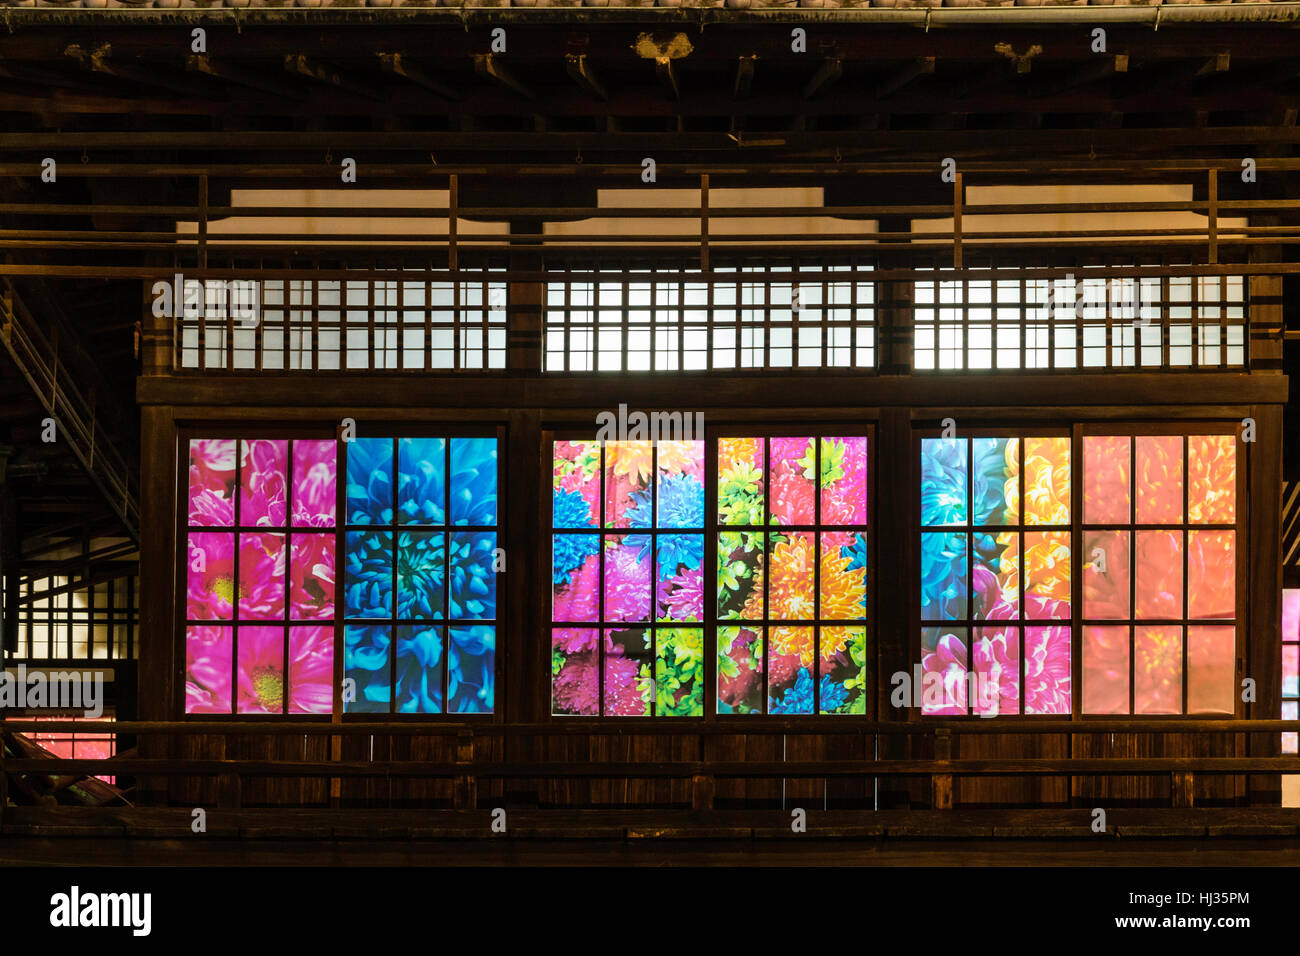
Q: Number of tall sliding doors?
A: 6